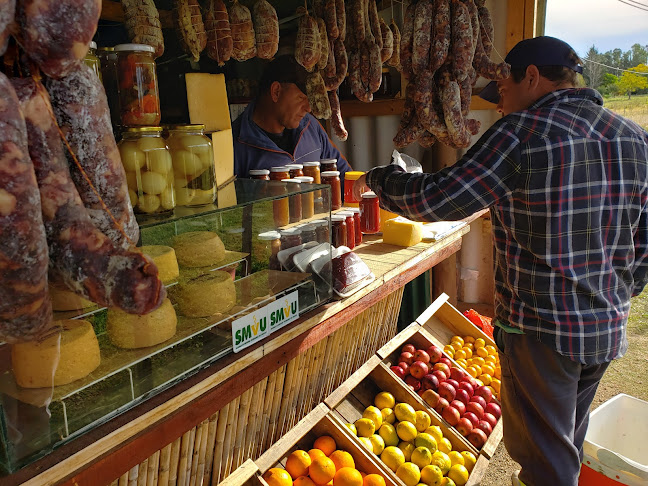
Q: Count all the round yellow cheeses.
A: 6